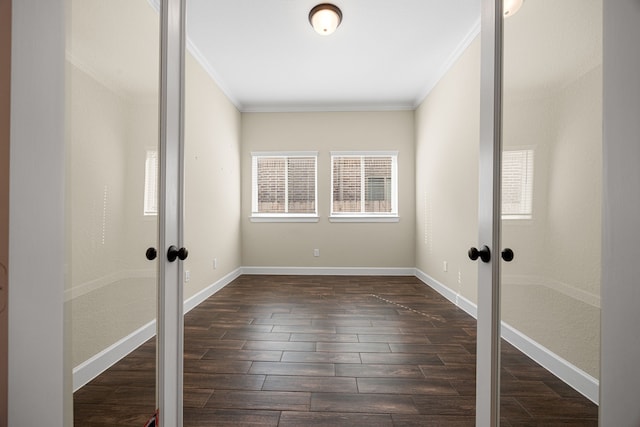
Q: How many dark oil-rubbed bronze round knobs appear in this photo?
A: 4